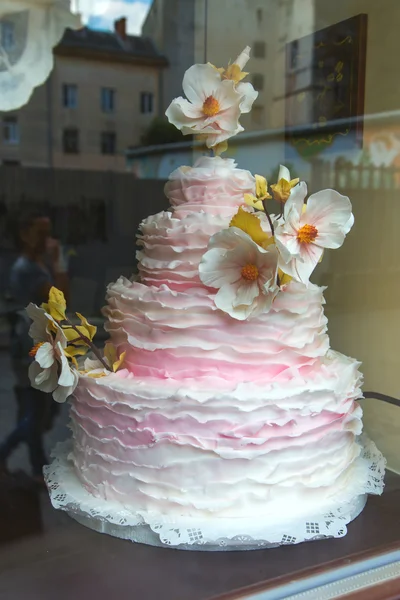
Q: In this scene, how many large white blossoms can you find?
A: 4